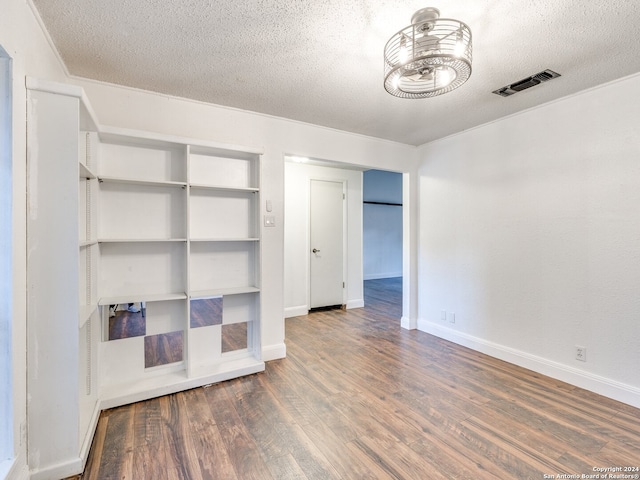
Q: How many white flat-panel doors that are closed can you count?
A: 1